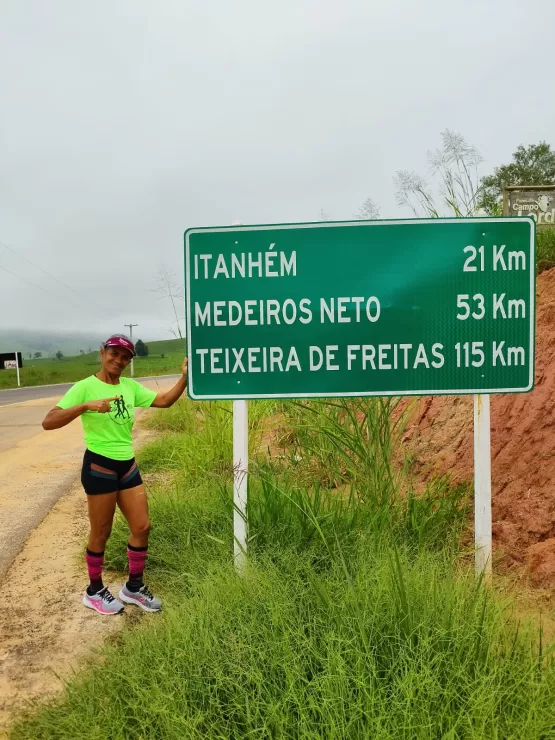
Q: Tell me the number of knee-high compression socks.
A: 2